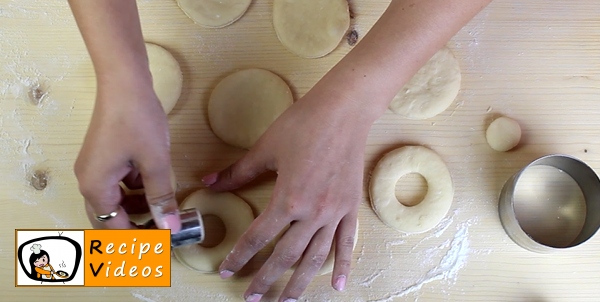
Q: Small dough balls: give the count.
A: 1